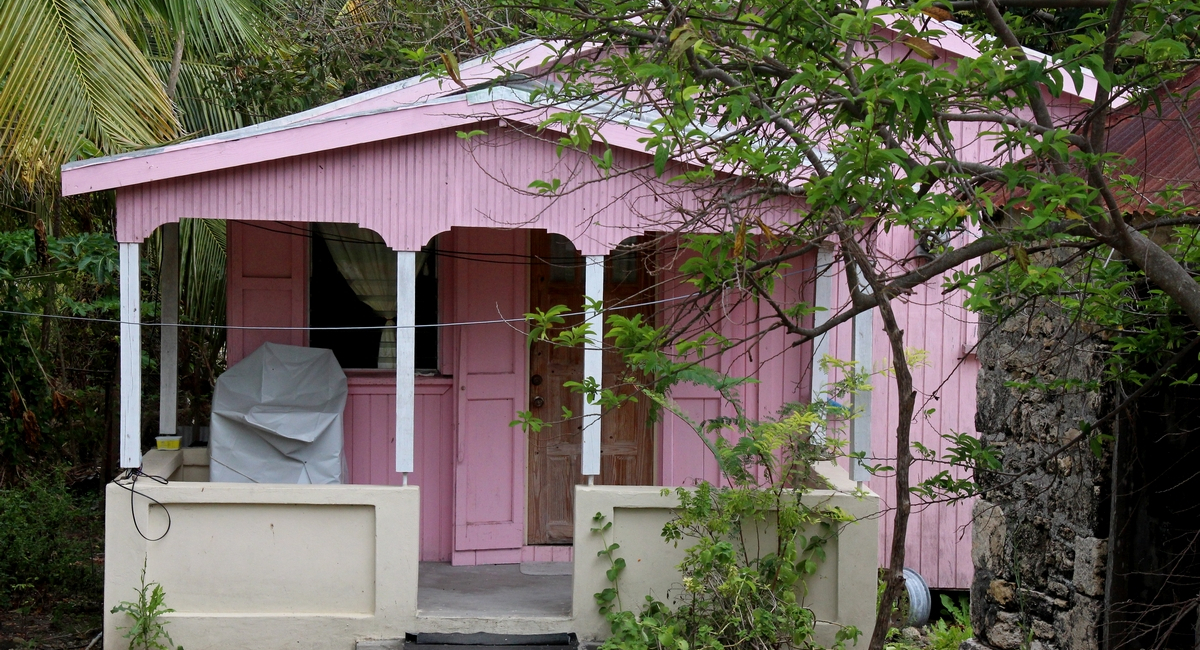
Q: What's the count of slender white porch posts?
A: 6